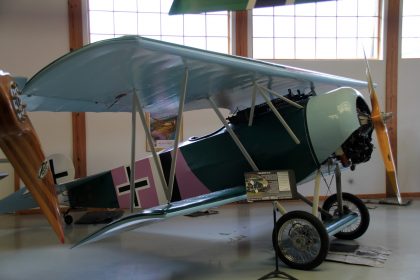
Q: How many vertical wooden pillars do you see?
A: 3